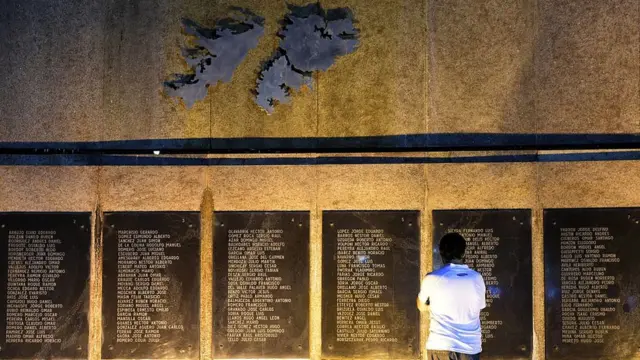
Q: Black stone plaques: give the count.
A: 6